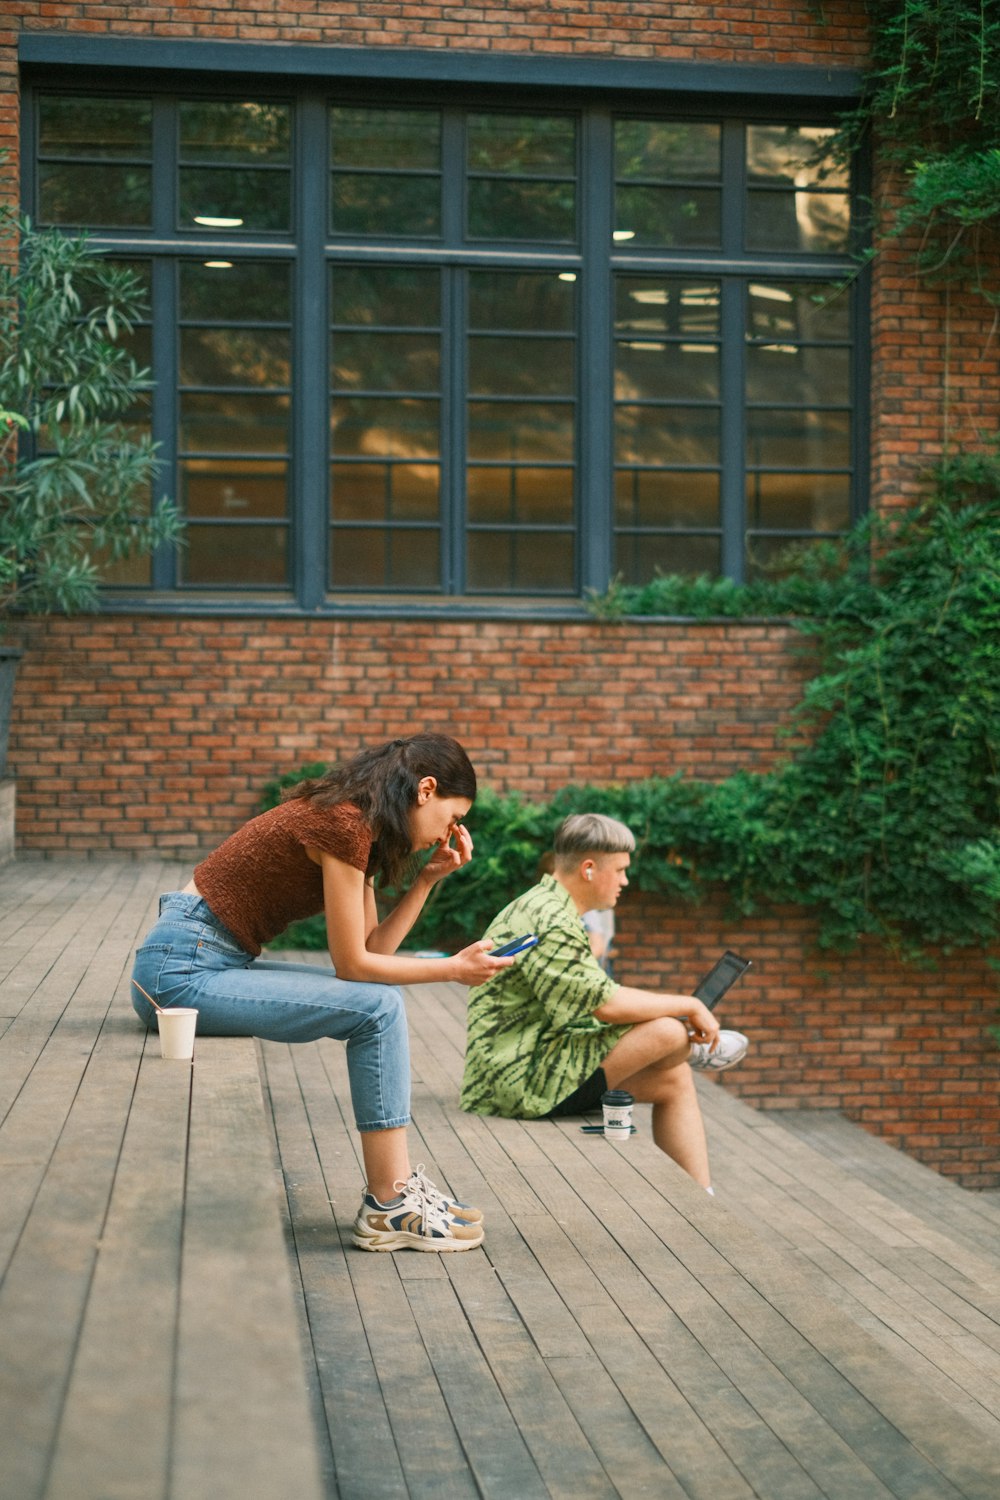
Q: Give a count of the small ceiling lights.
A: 4